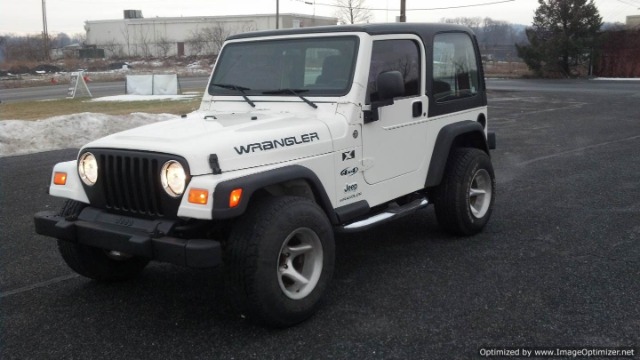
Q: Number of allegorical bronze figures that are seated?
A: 0